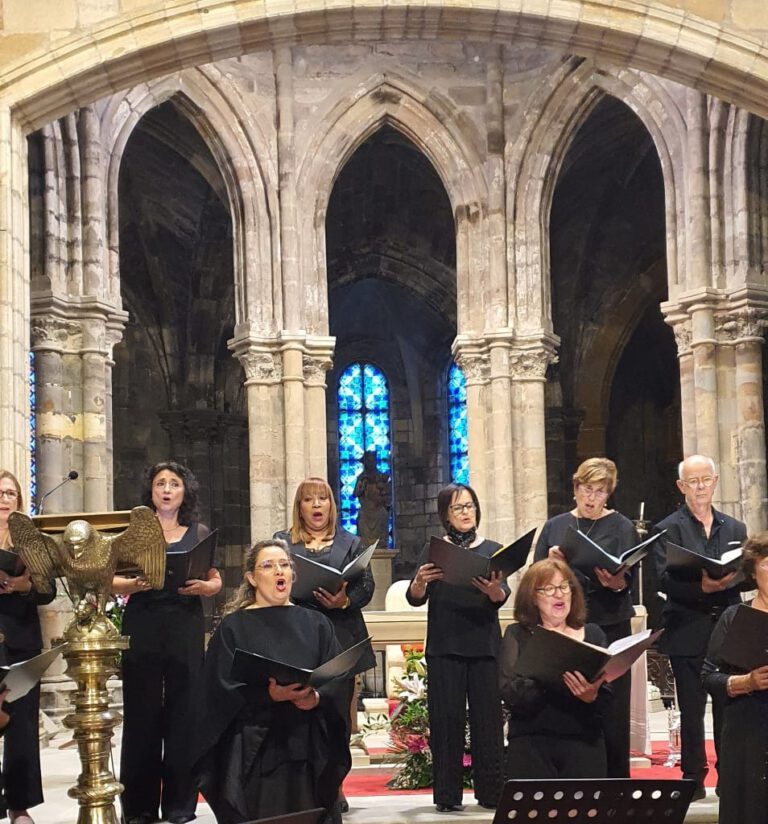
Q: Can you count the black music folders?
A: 10